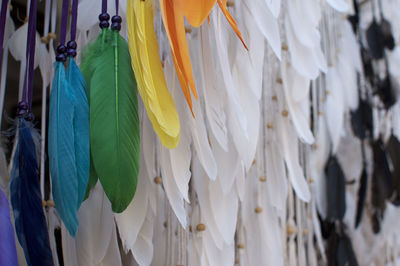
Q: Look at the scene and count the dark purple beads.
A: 11